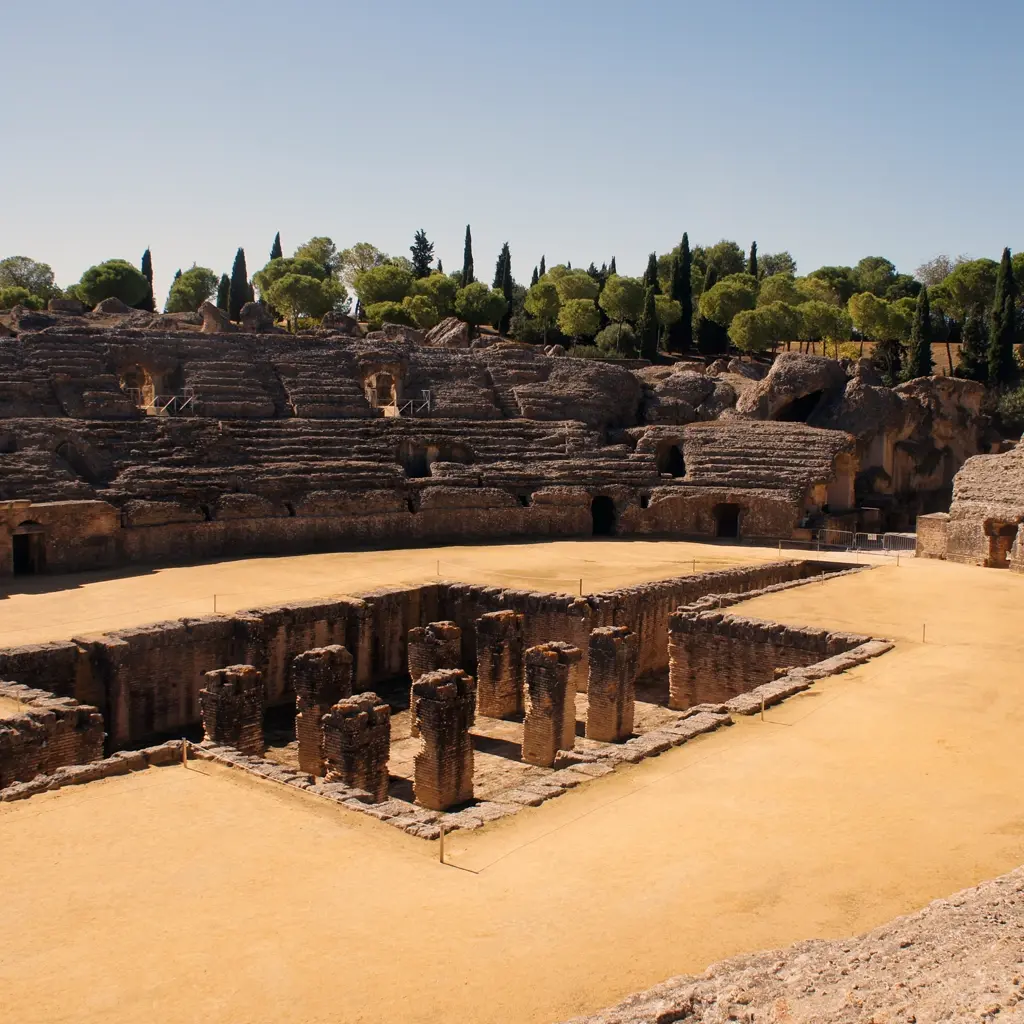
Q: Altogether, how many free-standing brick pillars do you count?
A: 8